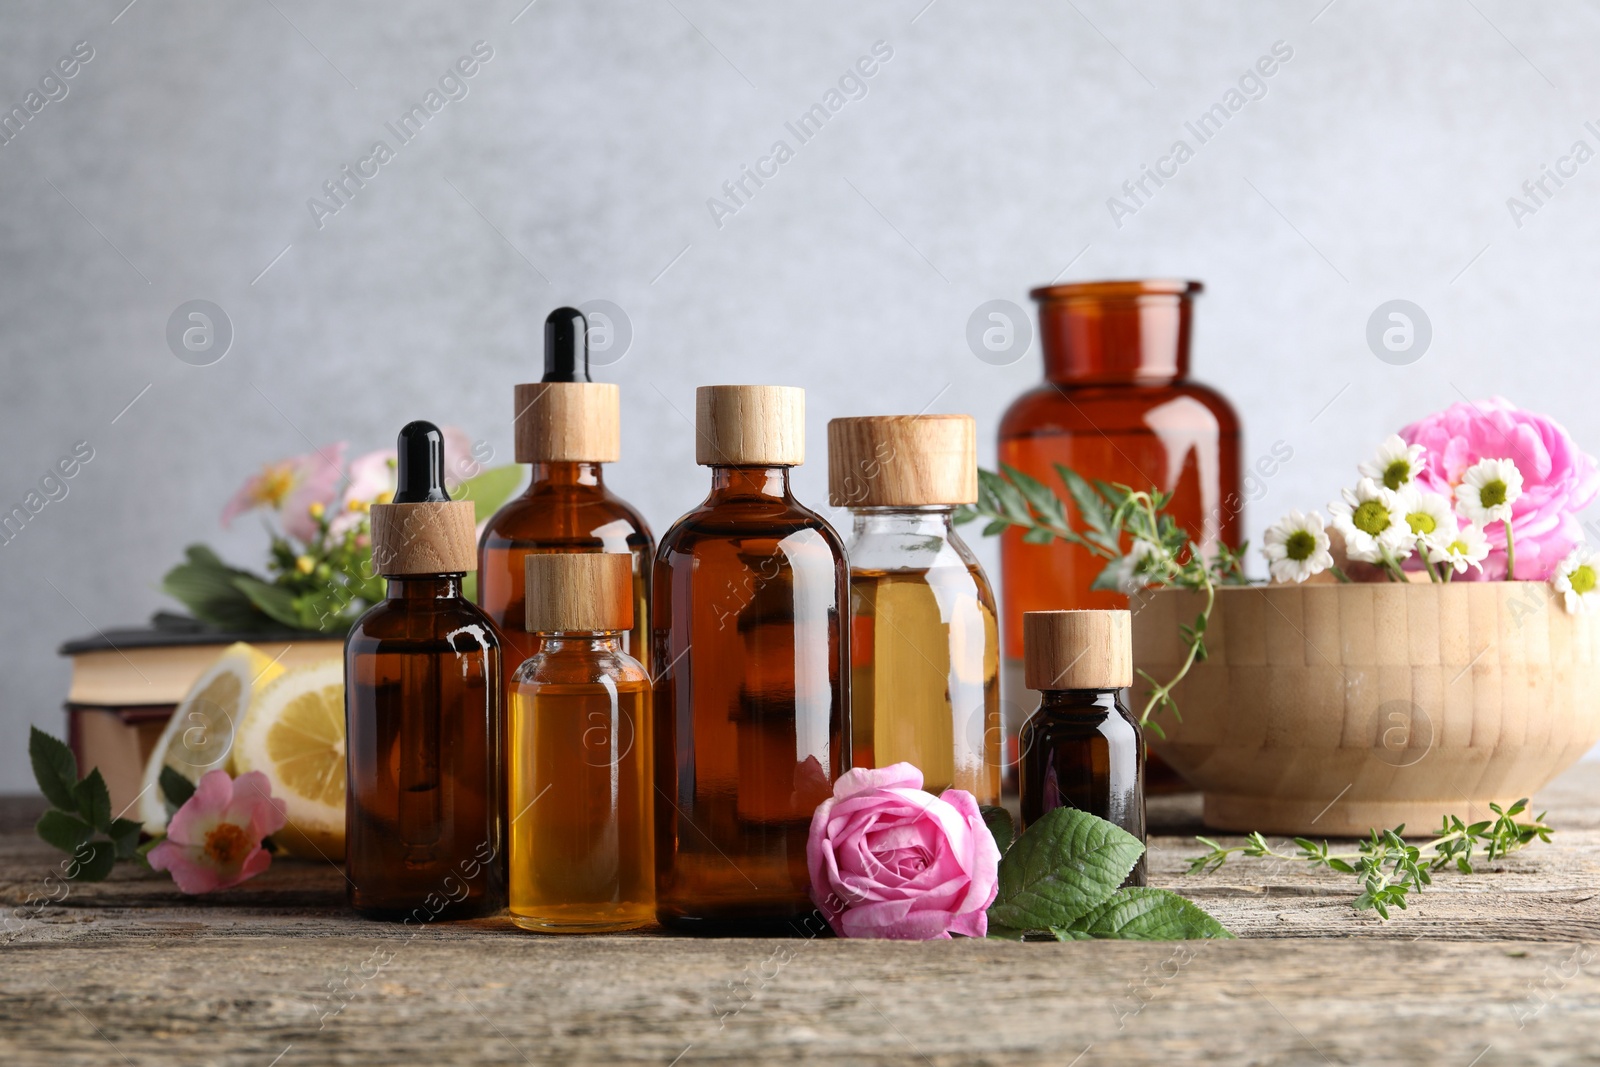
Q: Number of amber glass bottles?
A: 5